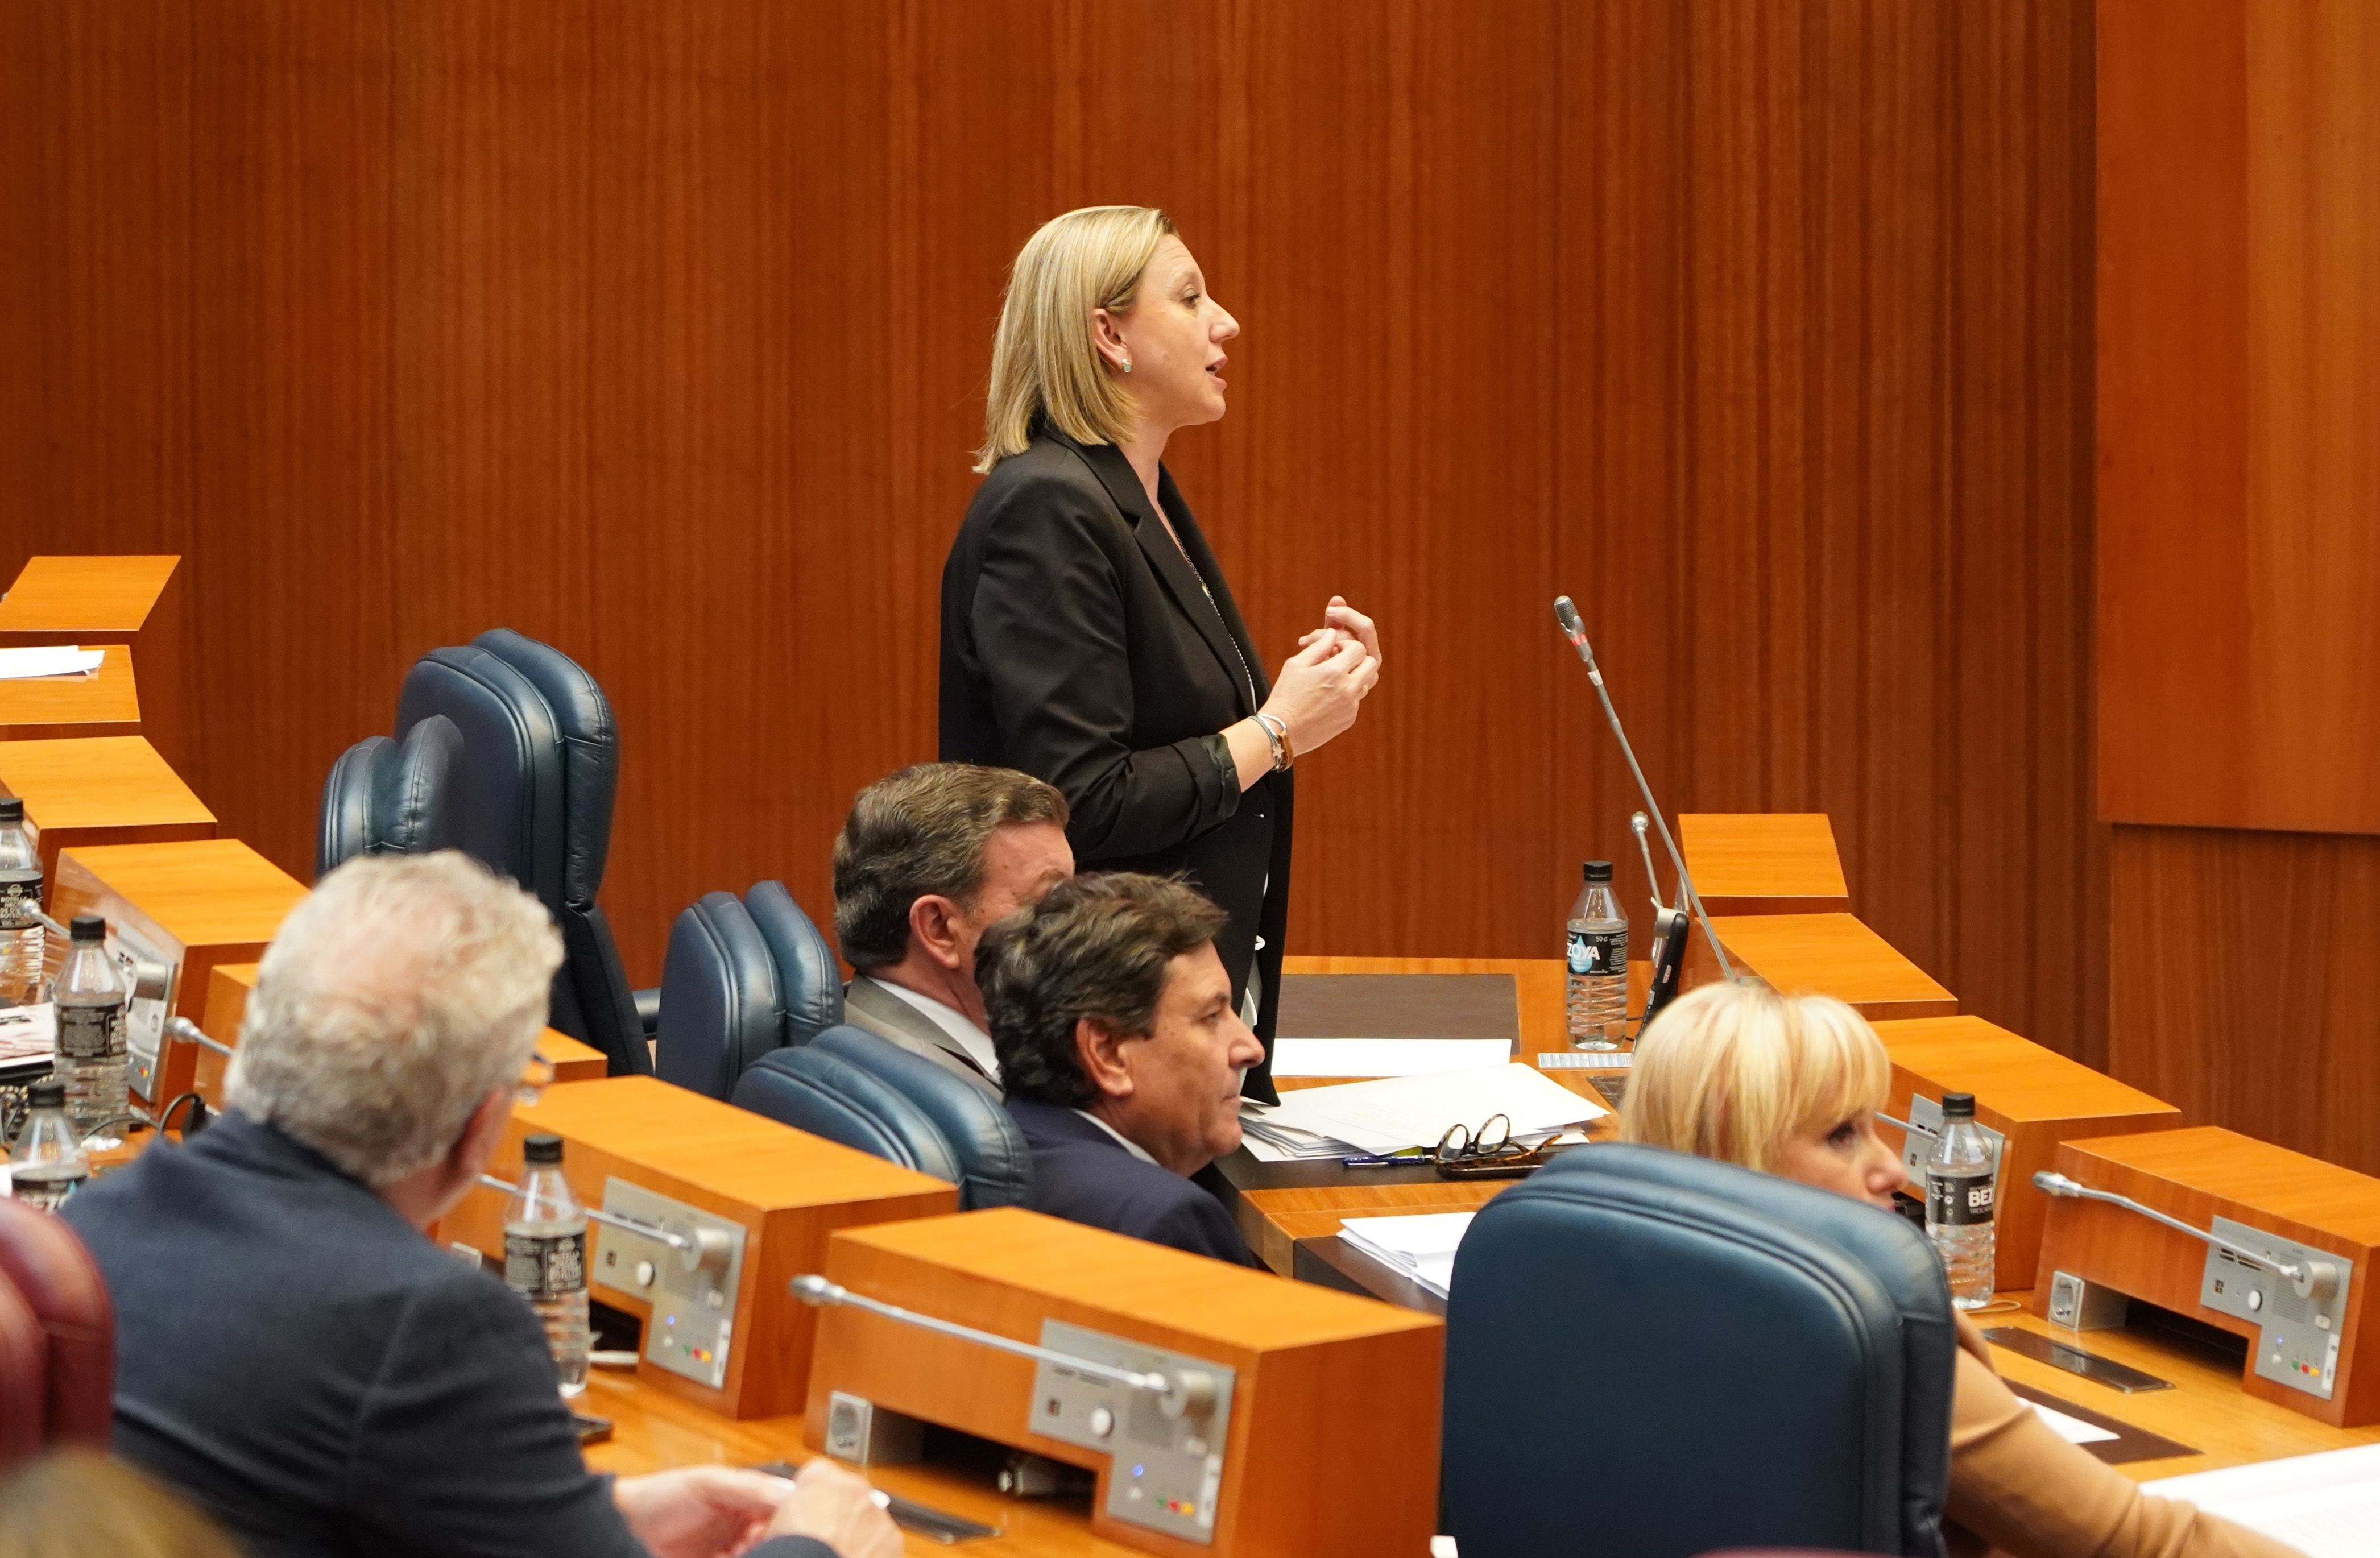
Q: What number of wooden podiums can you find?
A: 11